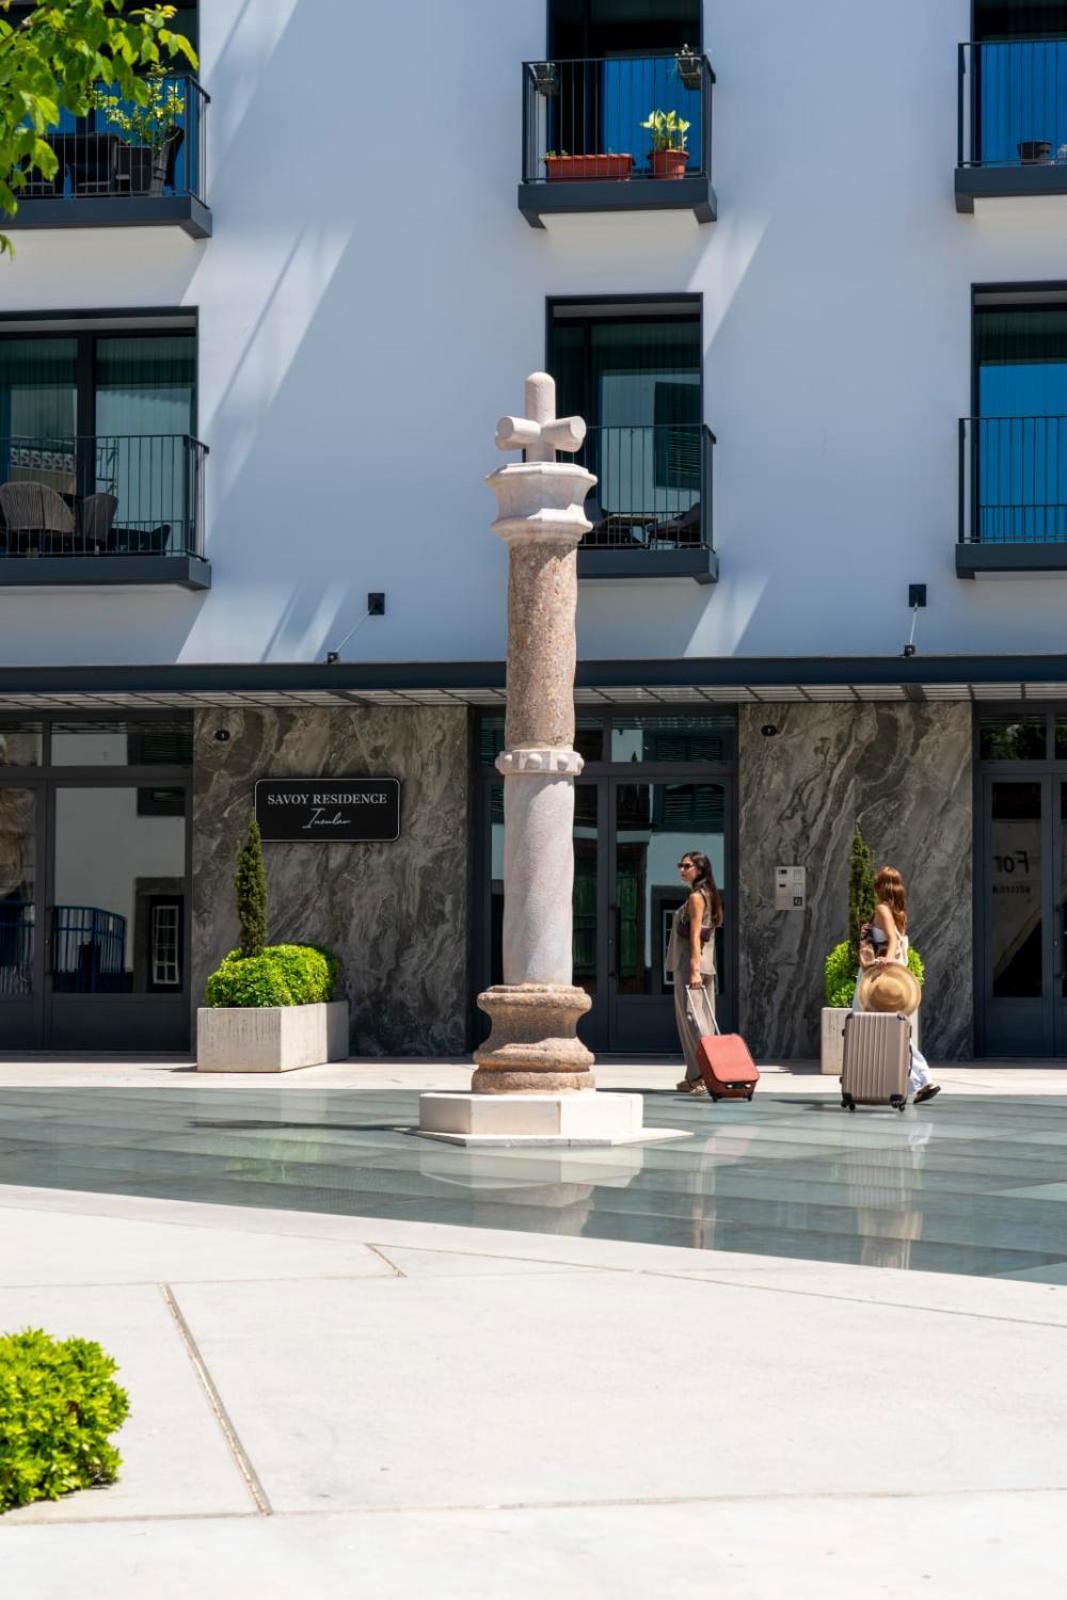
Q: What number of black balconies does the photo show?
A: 6